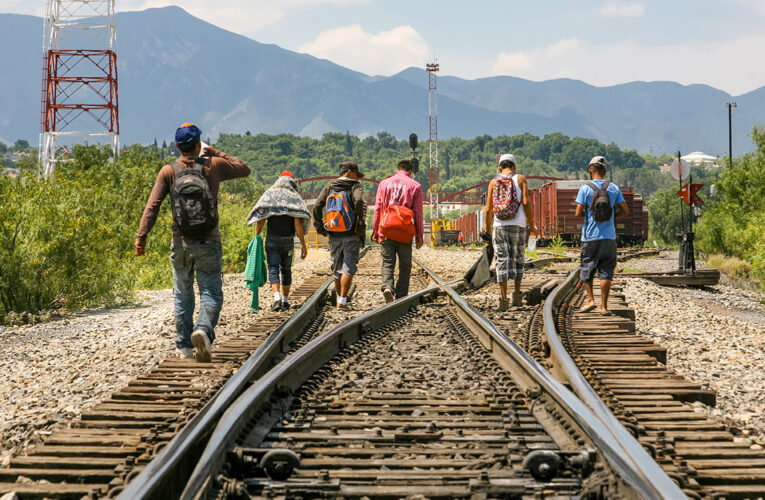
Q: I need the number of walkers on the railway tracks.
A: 6